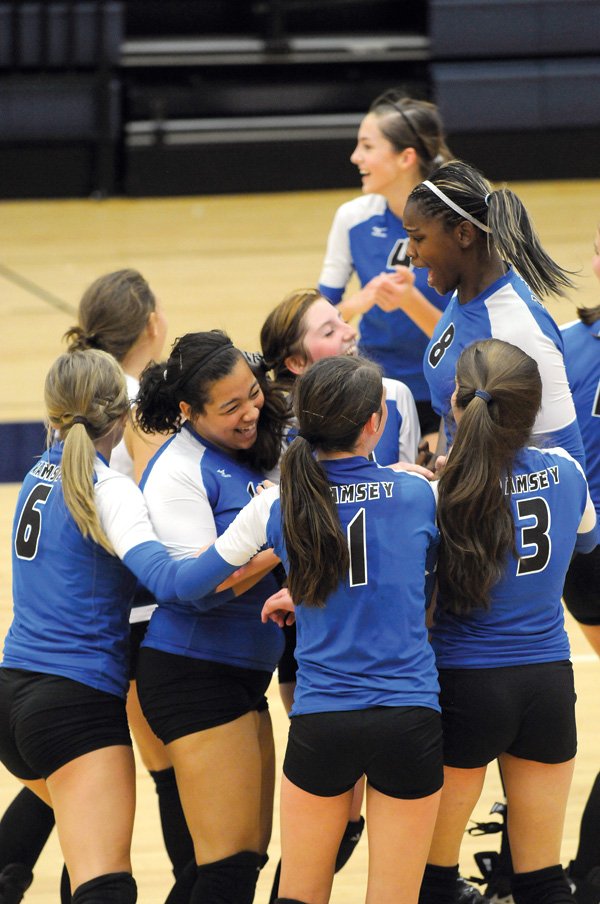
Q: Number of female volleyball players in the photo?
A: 9